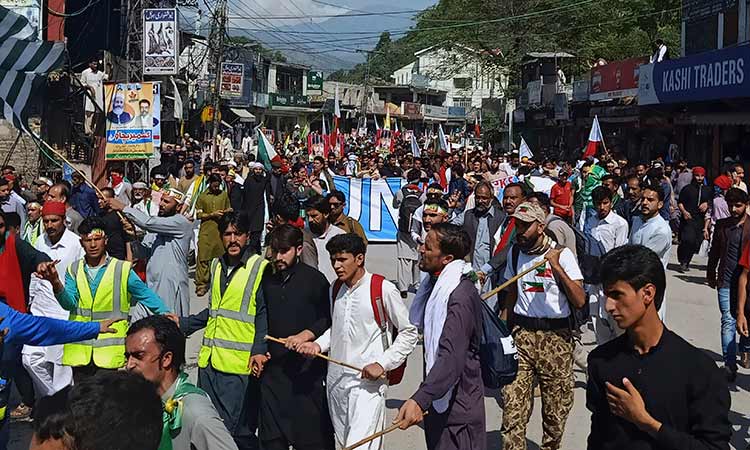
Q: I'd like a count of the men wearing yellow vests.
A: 2